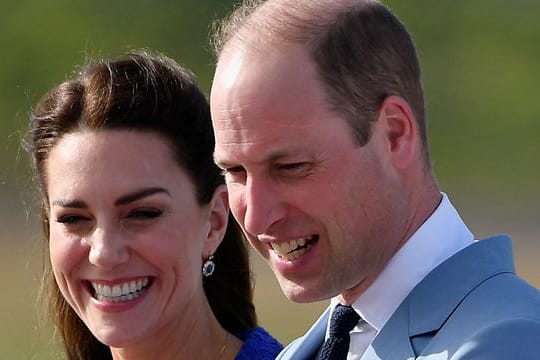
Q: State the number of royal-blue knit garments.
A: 1